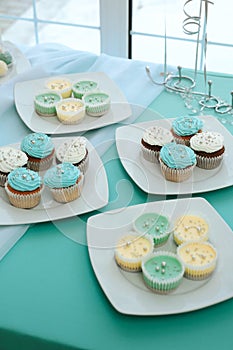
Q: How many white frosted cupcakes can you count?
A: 4